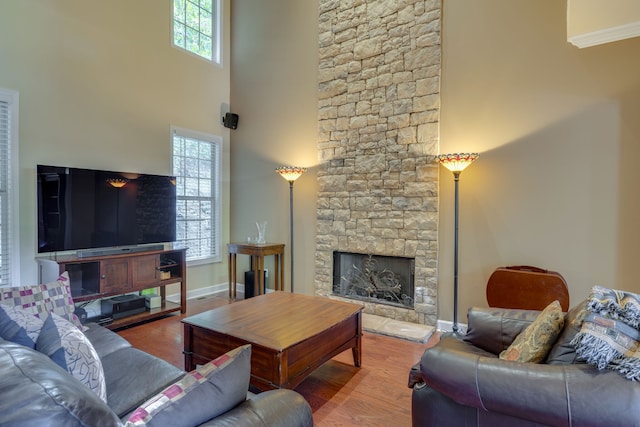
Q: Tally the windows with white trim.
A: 3